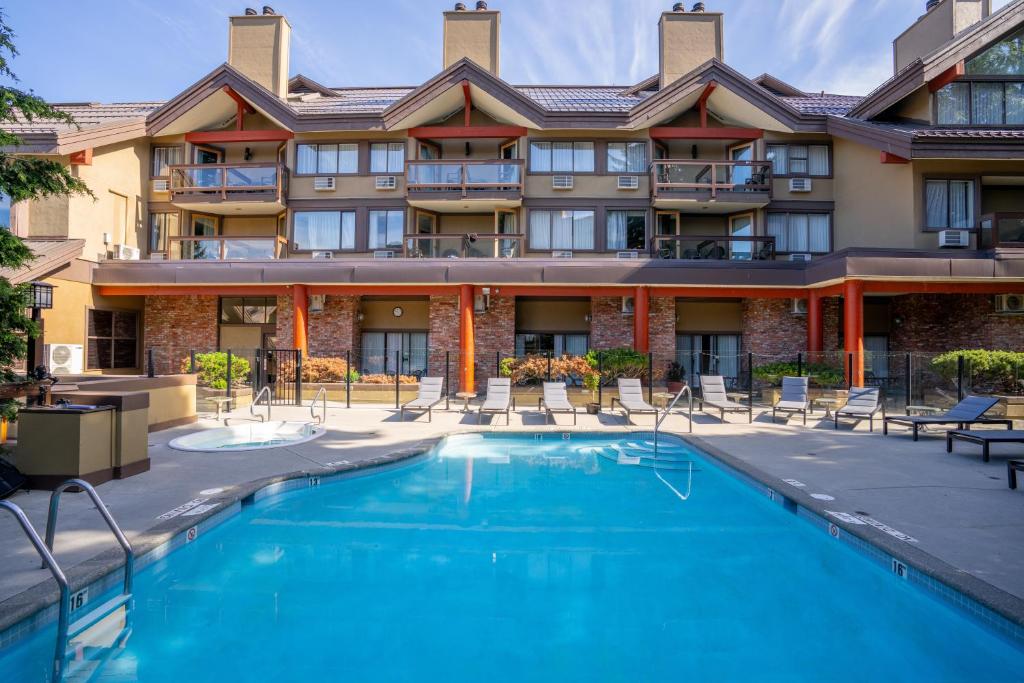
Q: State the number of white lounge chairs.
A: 7